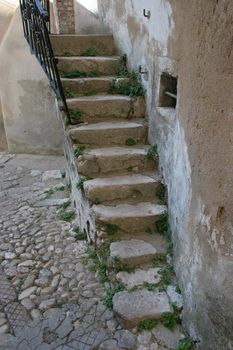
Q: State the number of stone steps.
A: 11